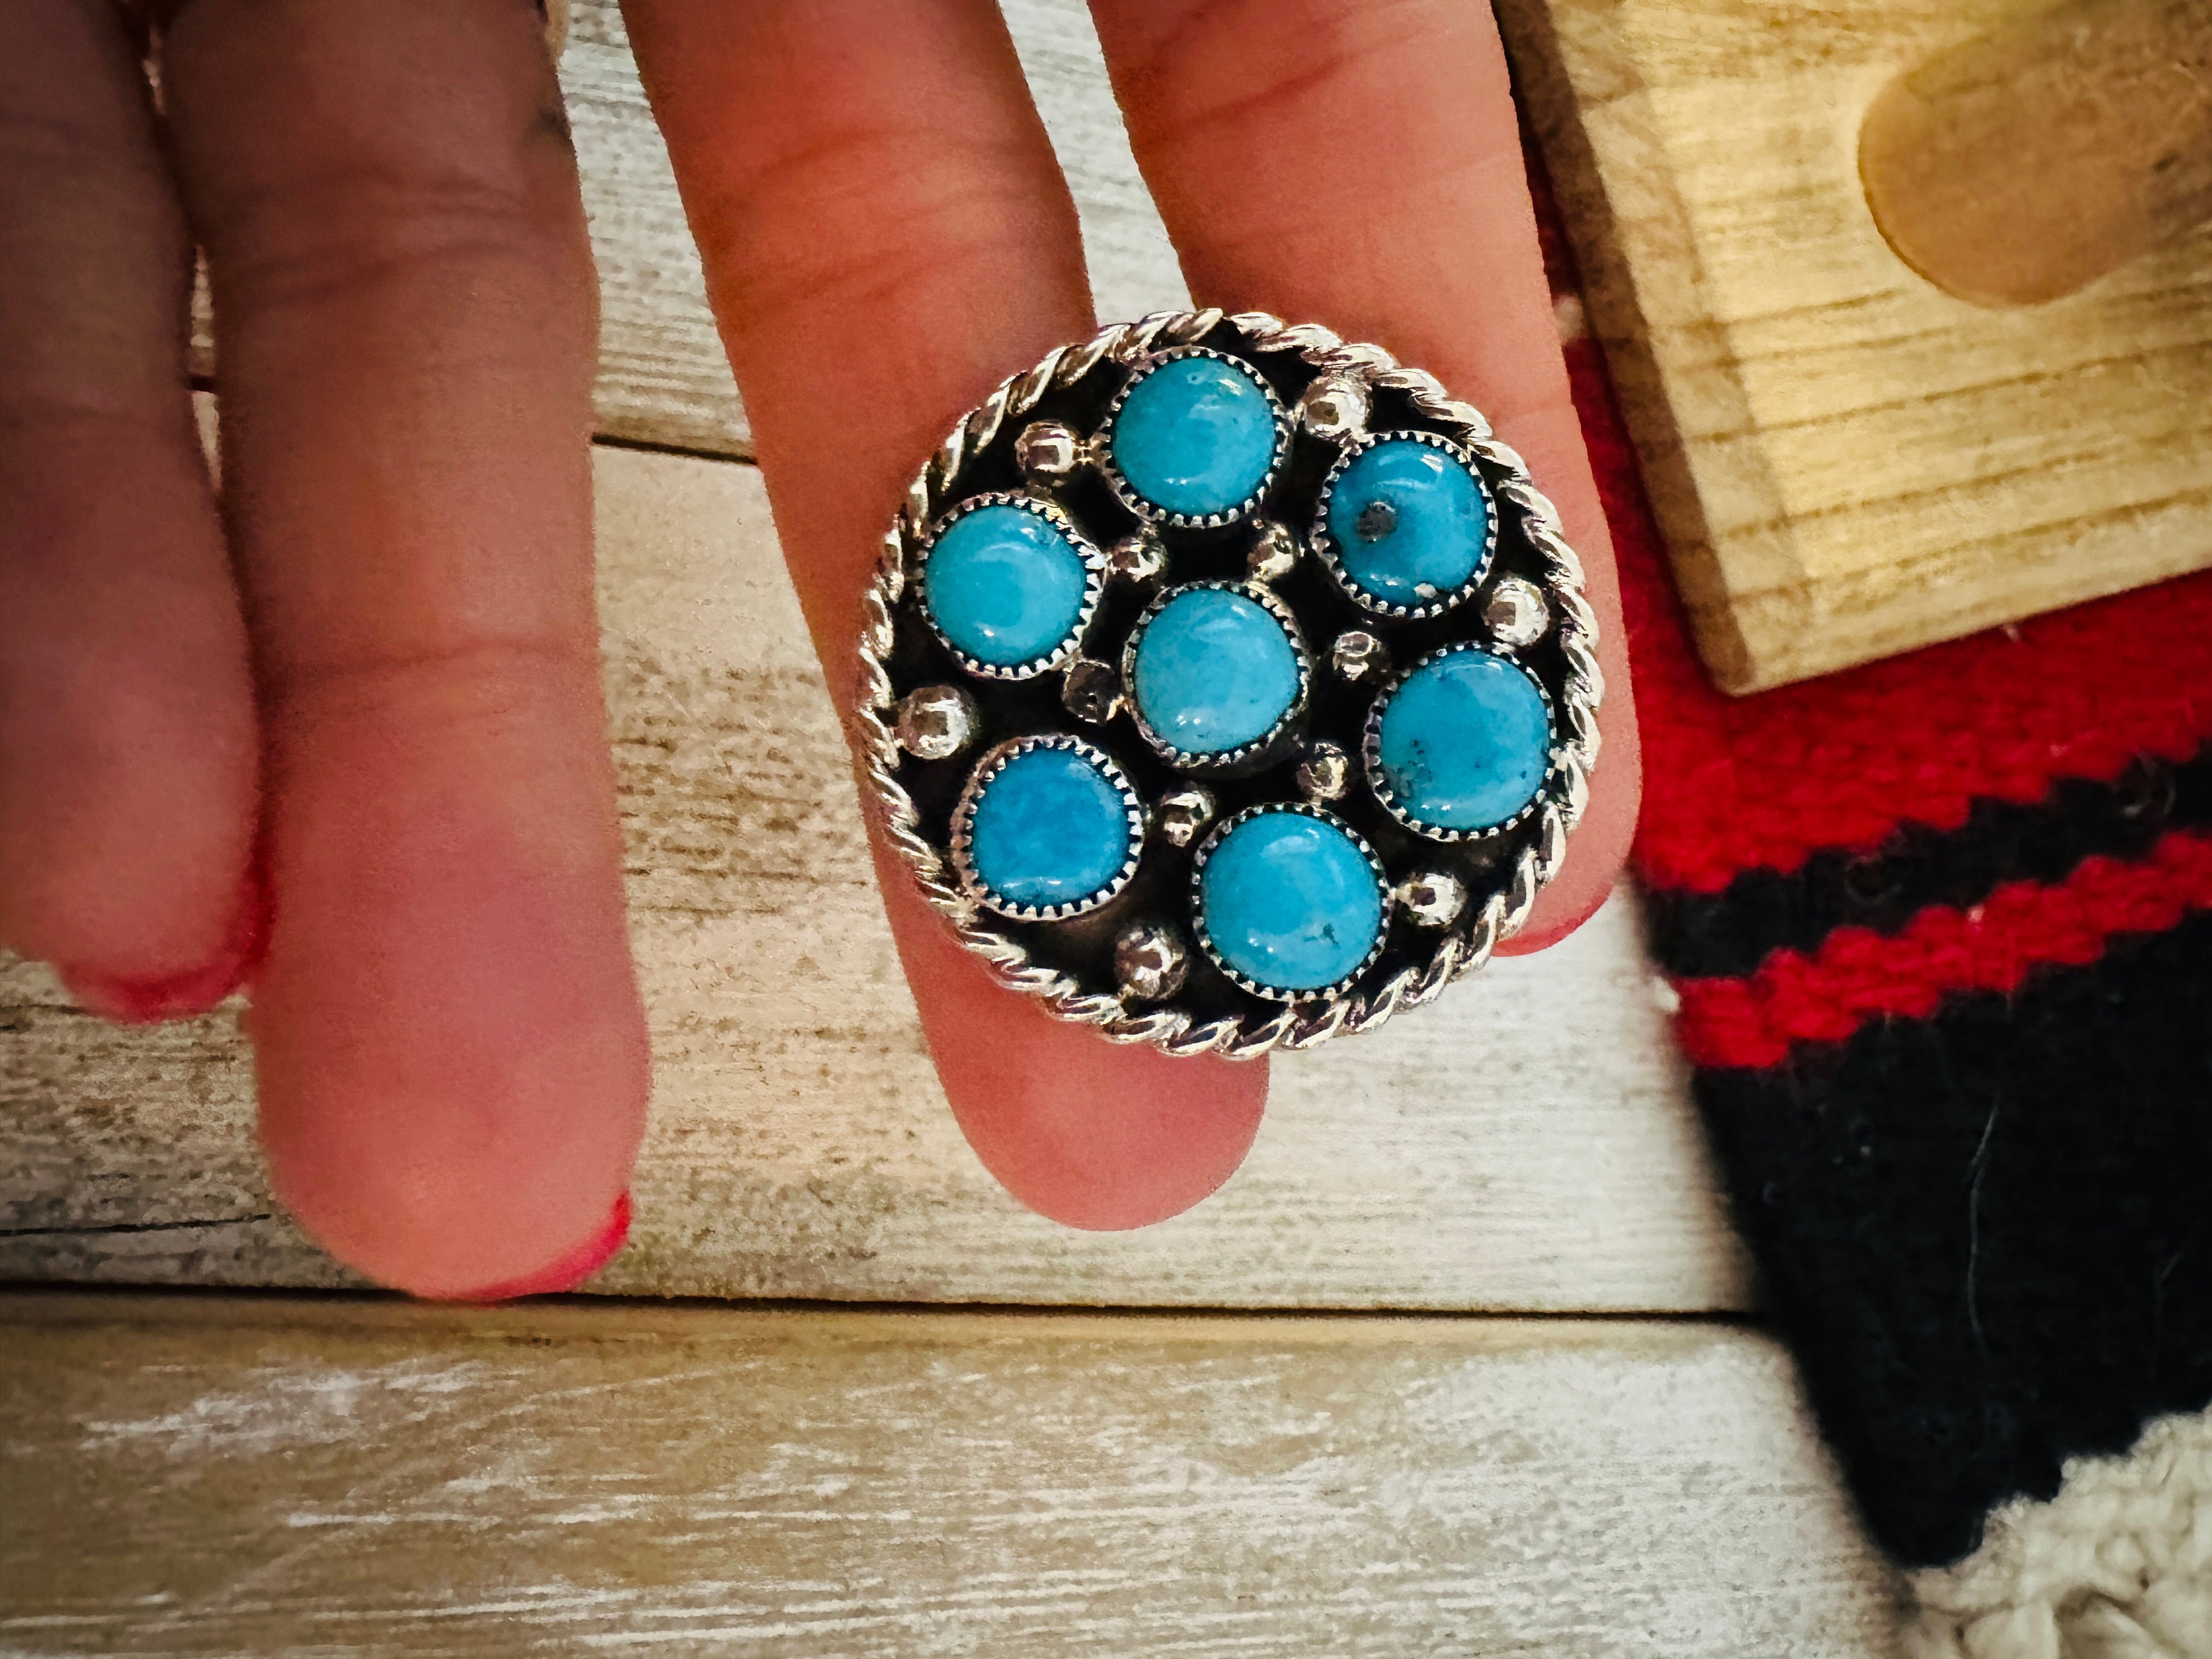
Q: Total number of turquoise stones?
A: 7